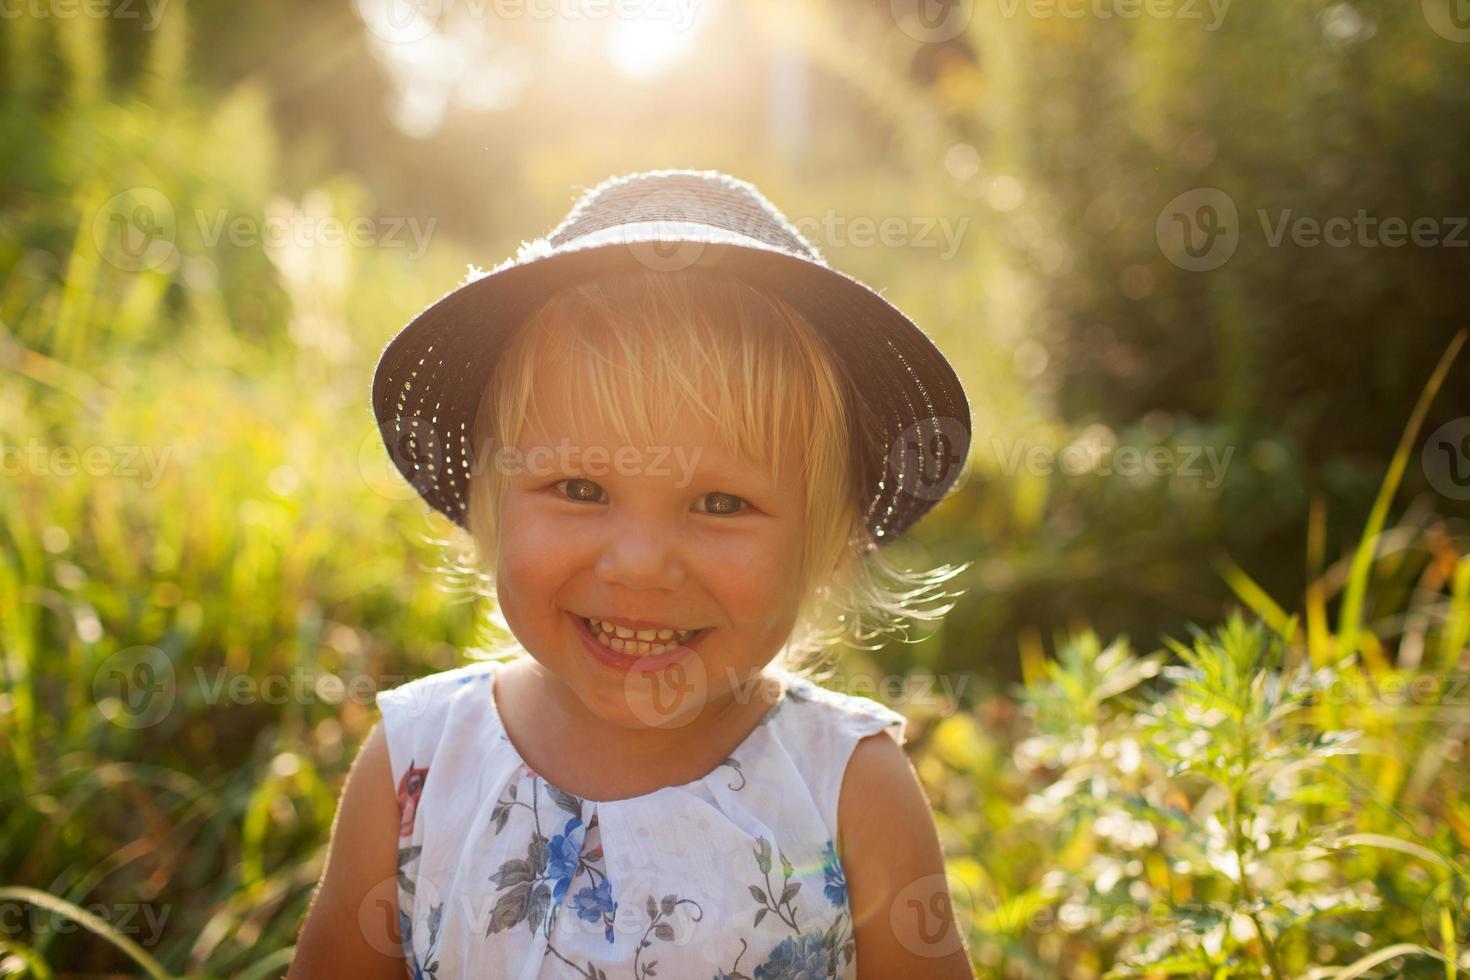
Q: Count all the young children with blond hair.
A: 1